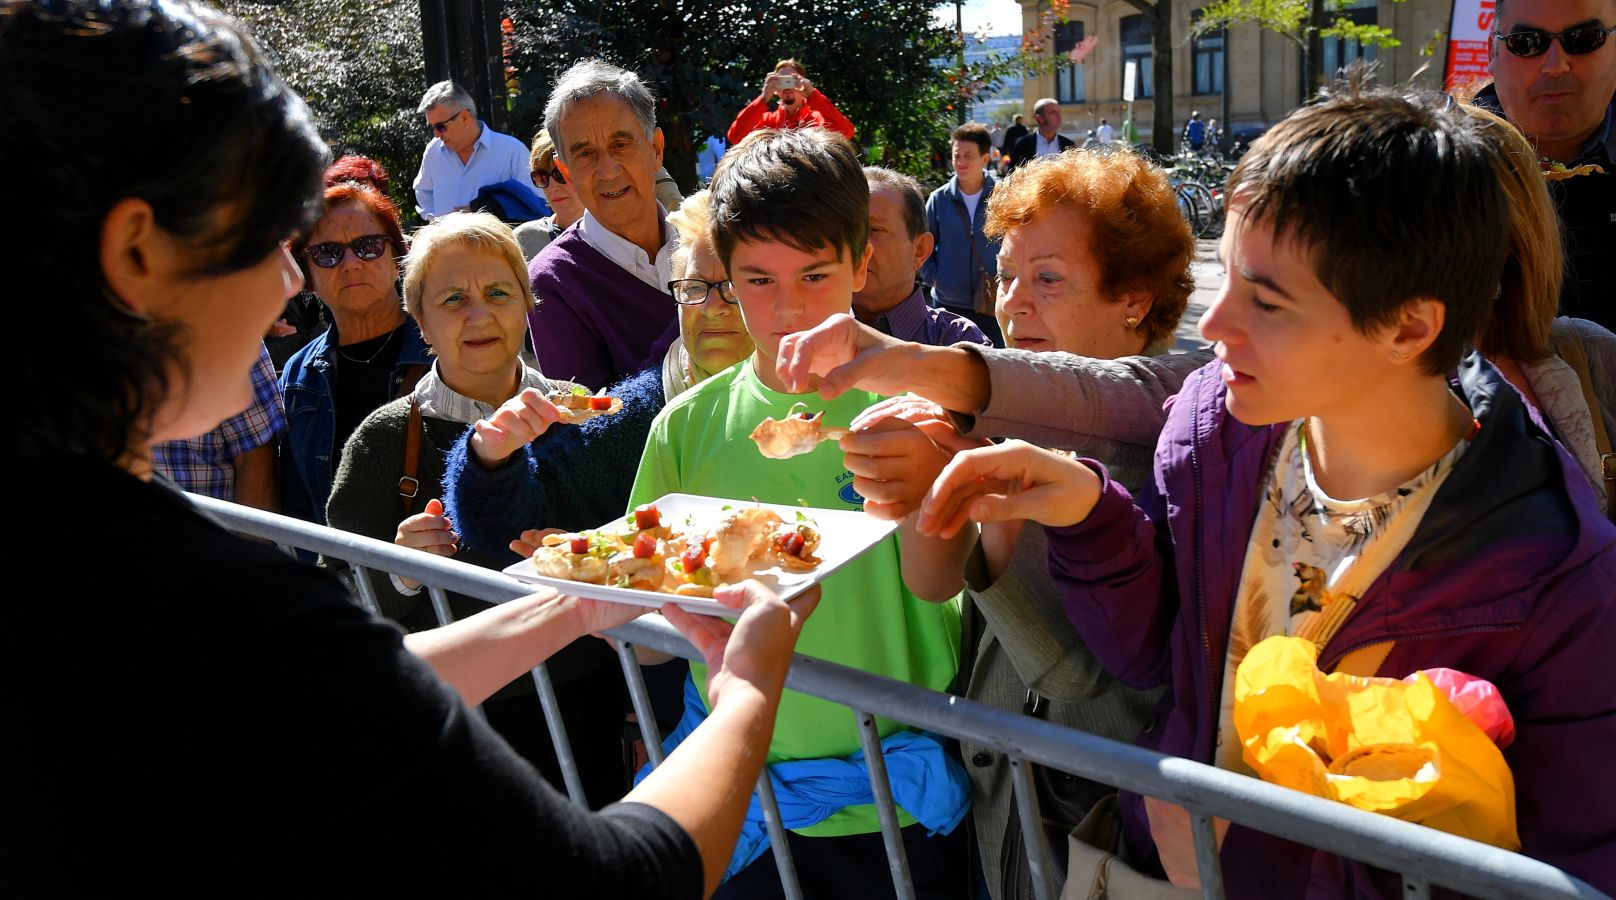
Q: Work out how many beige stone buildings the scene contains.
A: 1